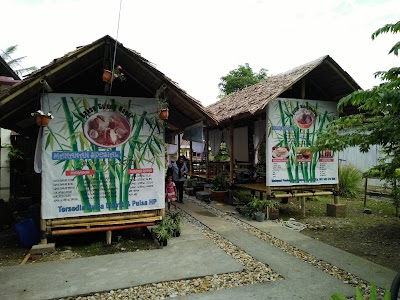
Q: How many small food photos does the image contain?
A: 3